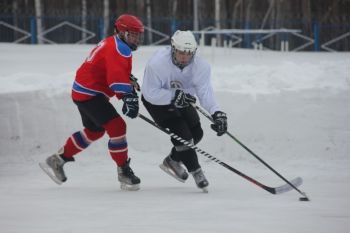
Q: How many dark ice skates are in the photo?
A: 4